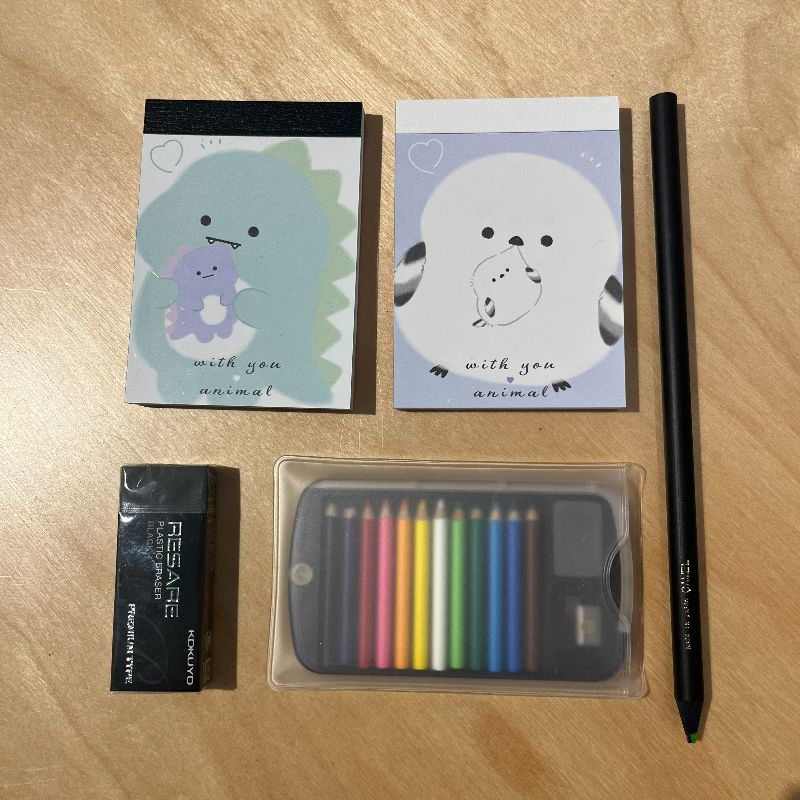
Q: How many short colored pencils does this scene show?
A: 12